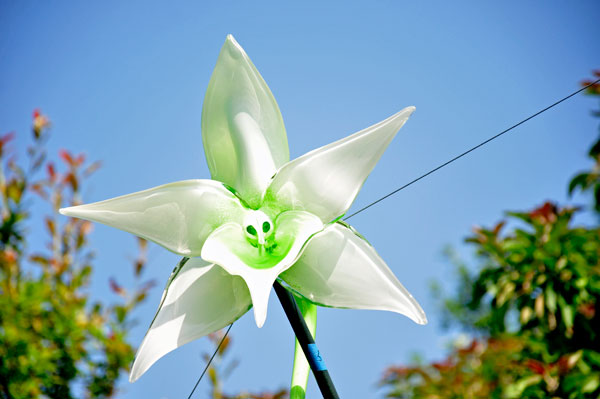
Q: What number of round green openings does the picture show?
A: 2